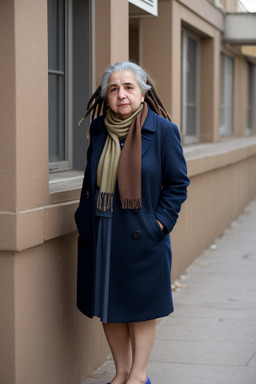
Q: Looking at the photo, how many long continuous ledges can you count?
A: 1